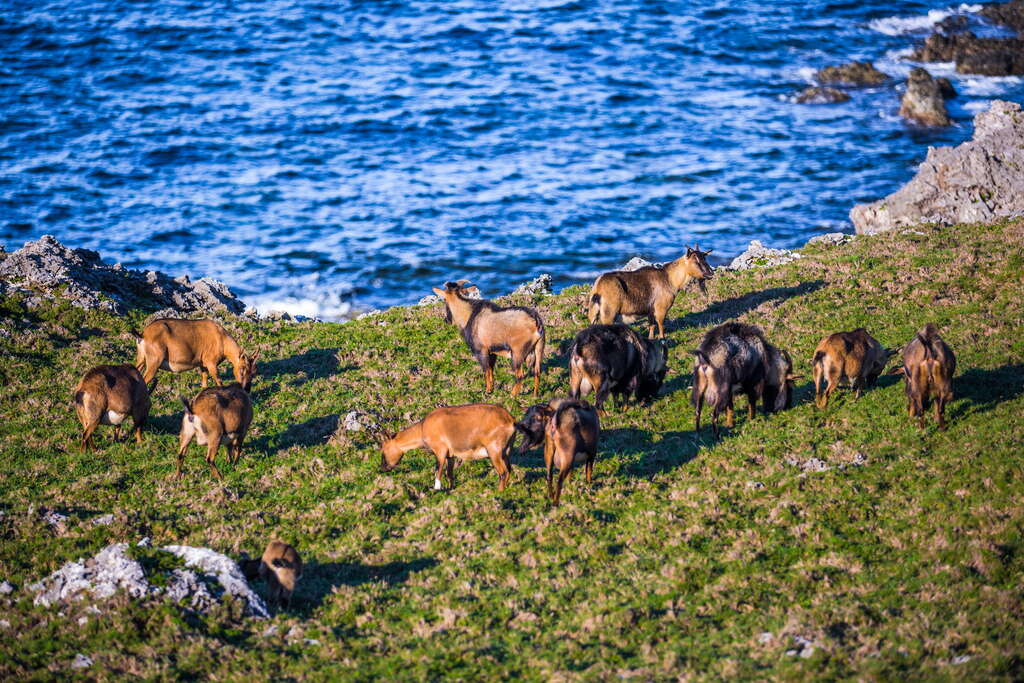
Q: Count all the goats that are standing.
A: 12